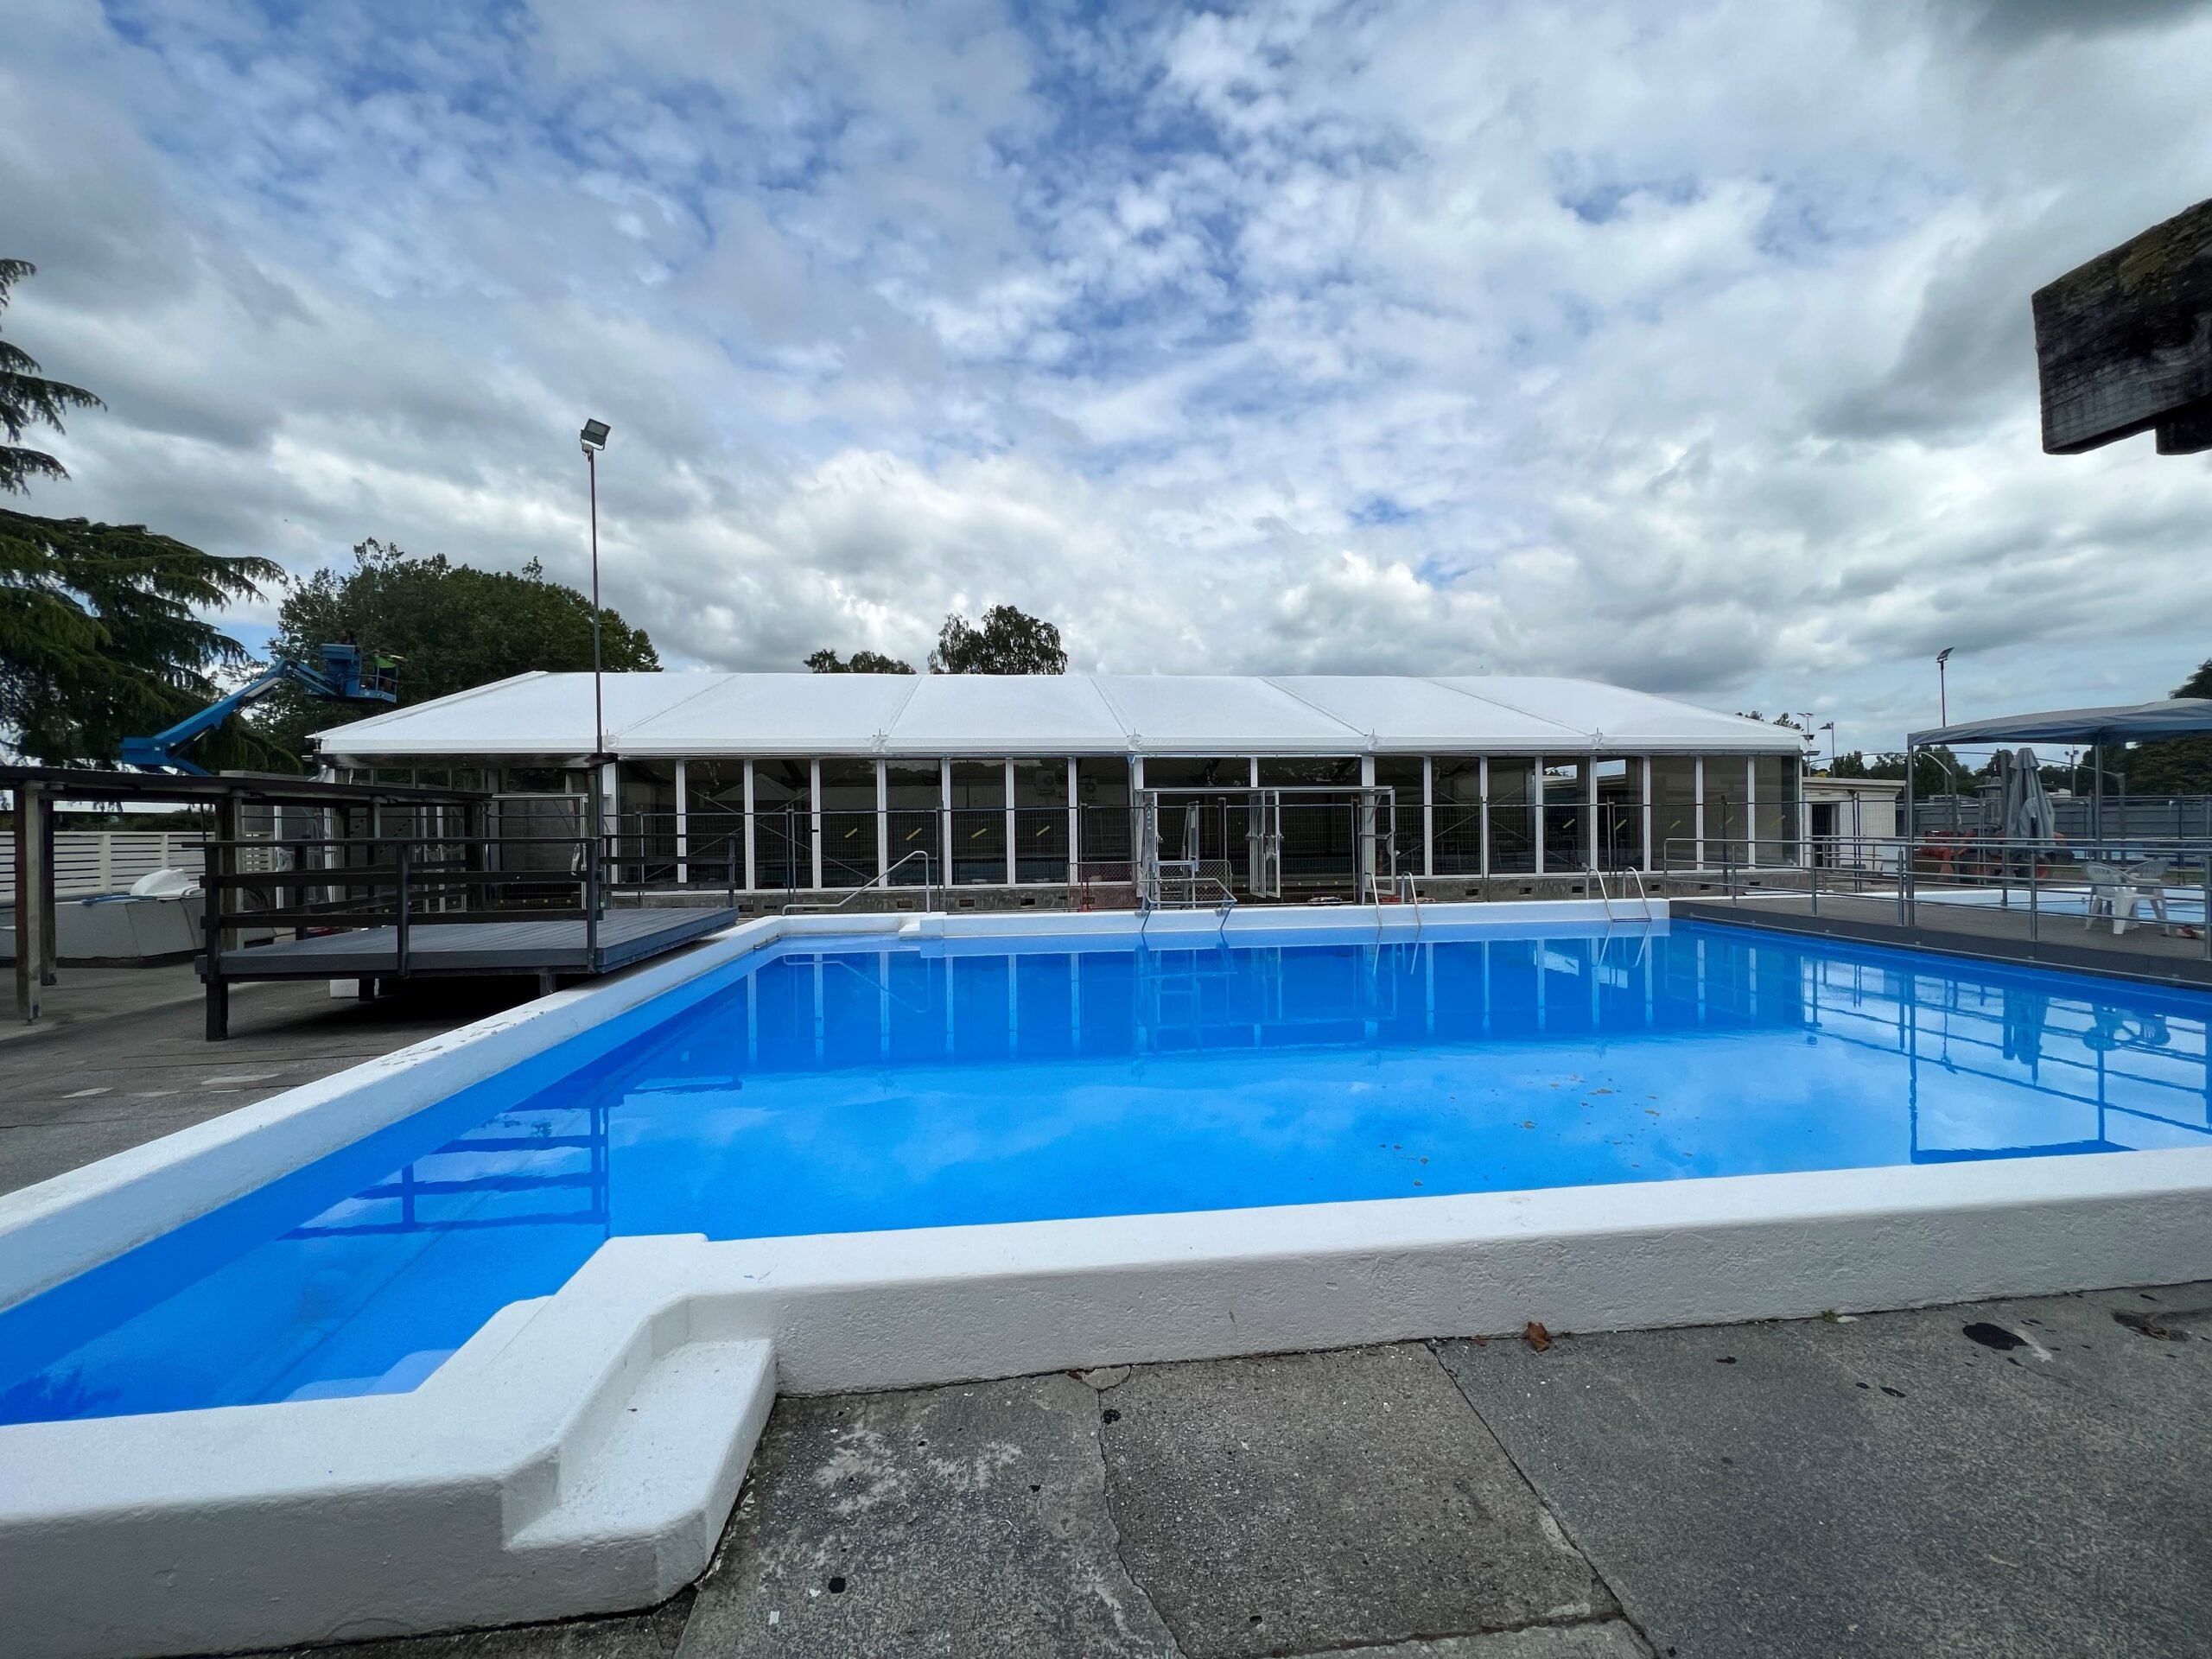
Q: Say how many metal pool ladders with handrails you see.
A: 2